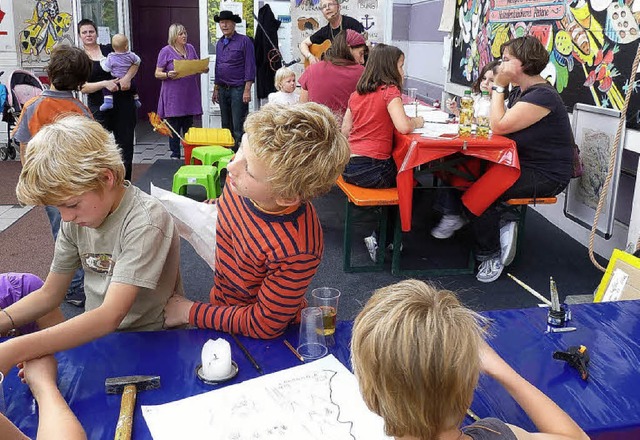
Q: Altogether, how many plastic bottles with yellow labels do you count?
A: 2